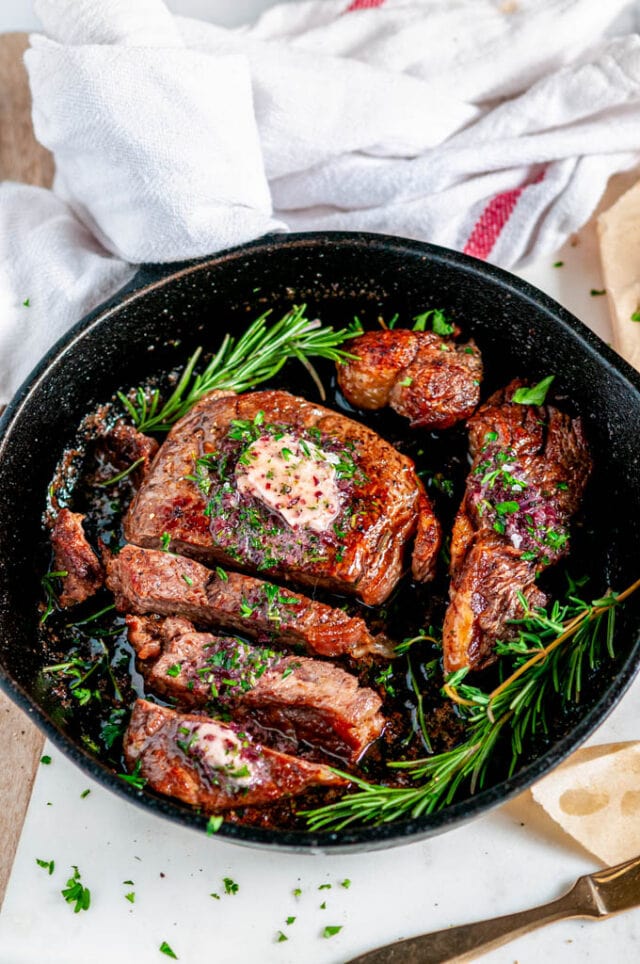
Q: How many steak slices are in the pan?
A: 3